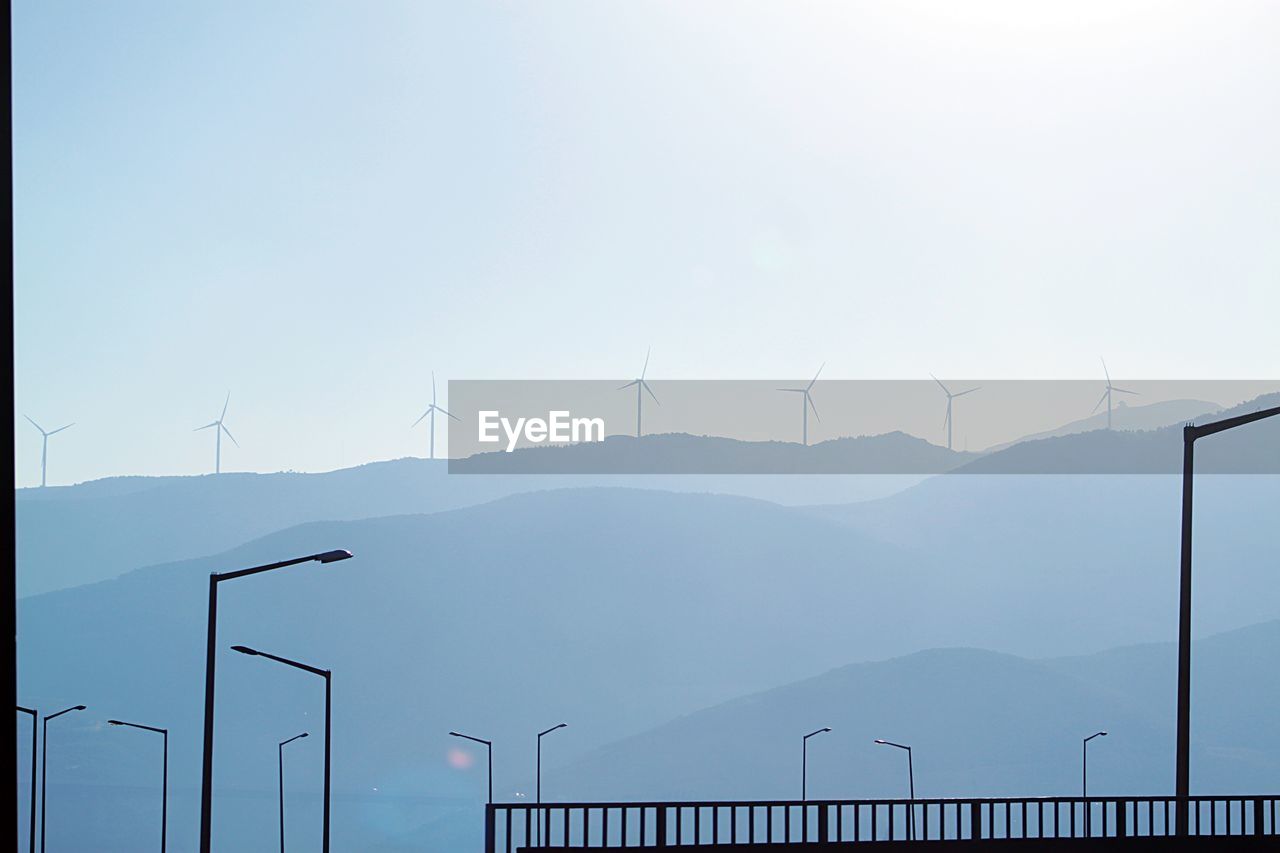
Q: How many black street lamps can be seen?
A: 12